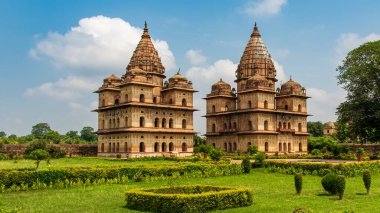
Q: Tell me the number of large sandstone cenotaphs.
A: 2